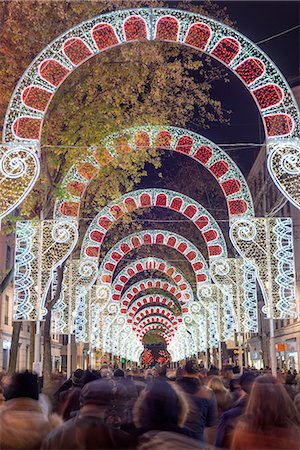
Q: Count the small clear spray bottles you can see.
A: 0